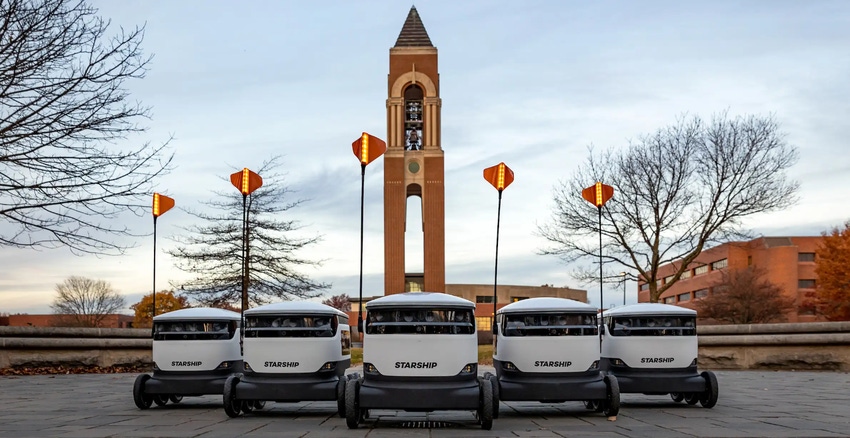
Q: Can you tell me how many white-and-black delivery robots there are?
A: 5